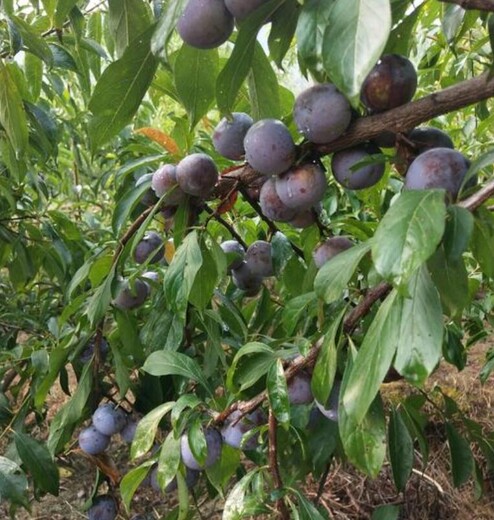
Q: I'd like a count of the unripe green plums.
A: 0